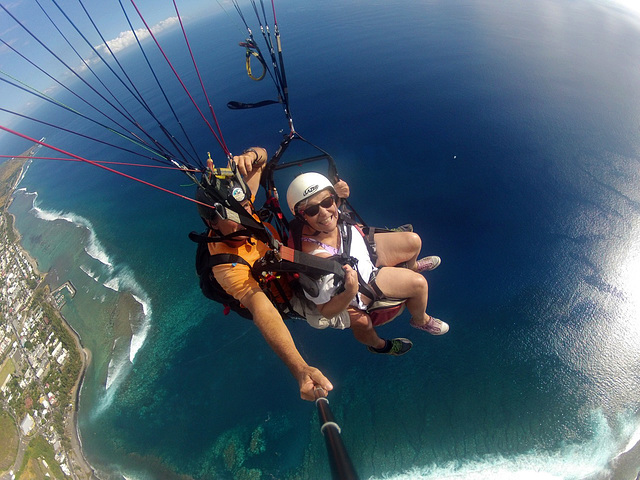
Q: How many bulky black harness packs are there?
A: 1